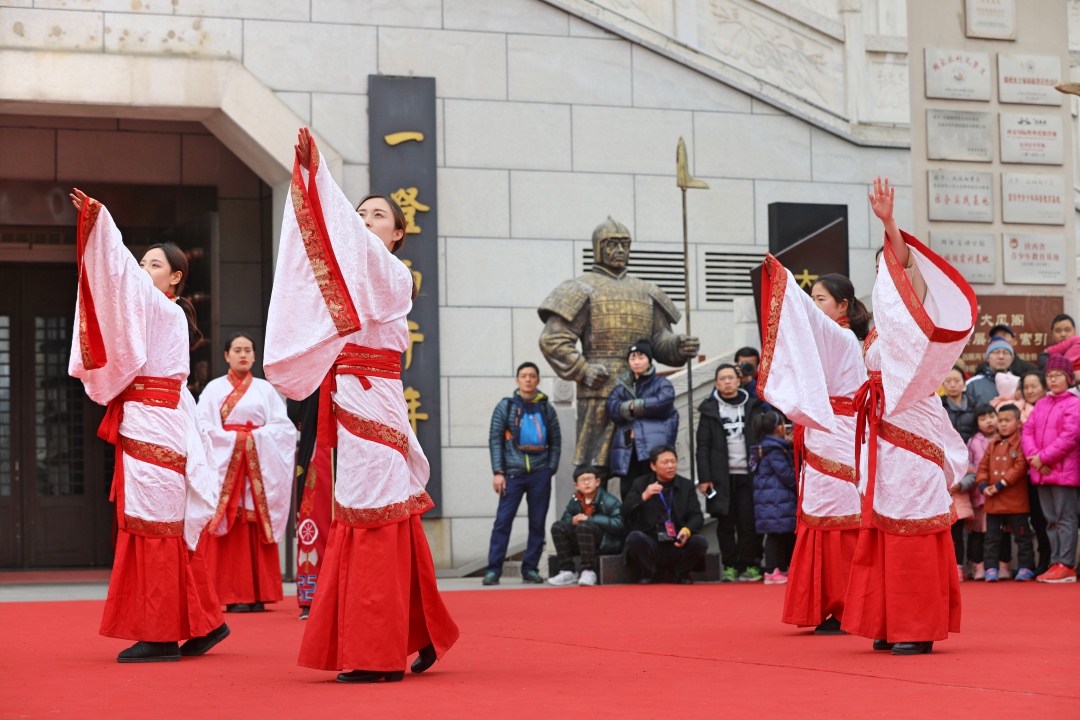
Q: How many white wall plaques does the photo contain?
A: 9